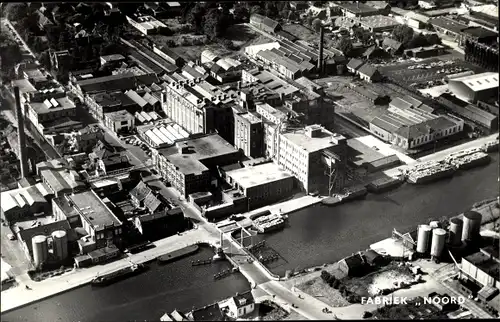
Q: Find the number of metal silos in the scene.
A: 6